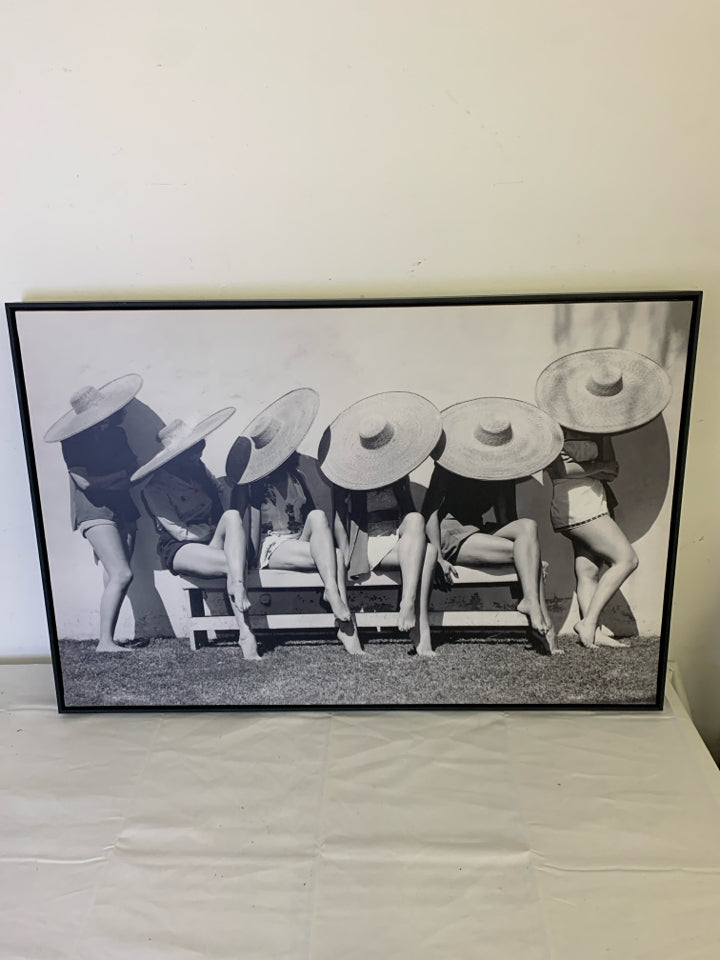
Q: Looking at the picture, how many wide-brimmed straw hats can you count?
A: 6